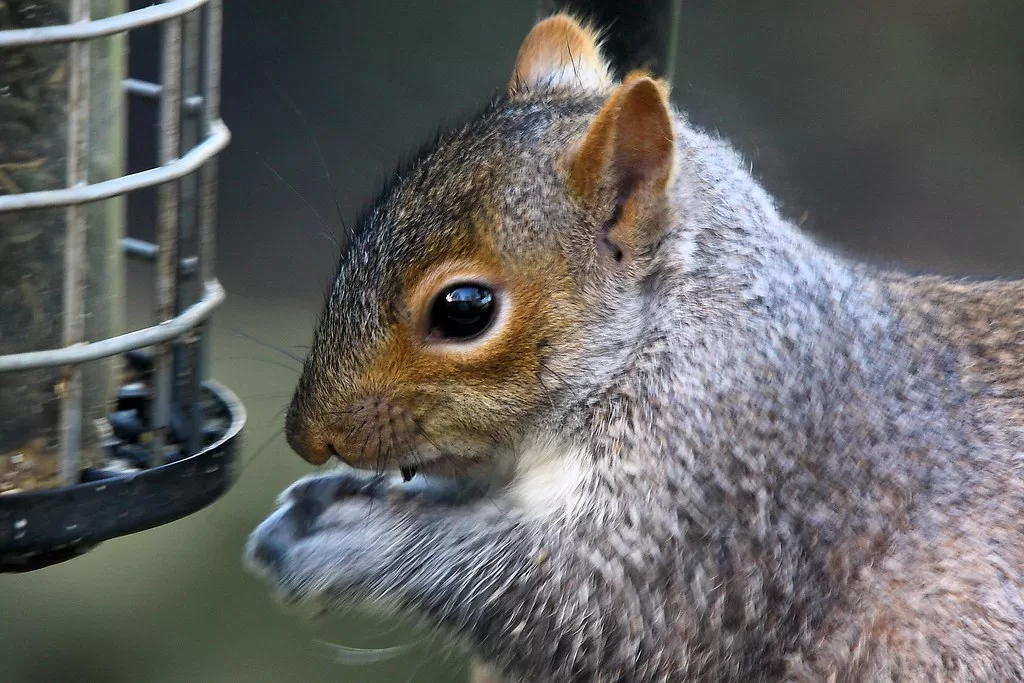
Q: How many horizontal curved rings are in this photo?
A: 3